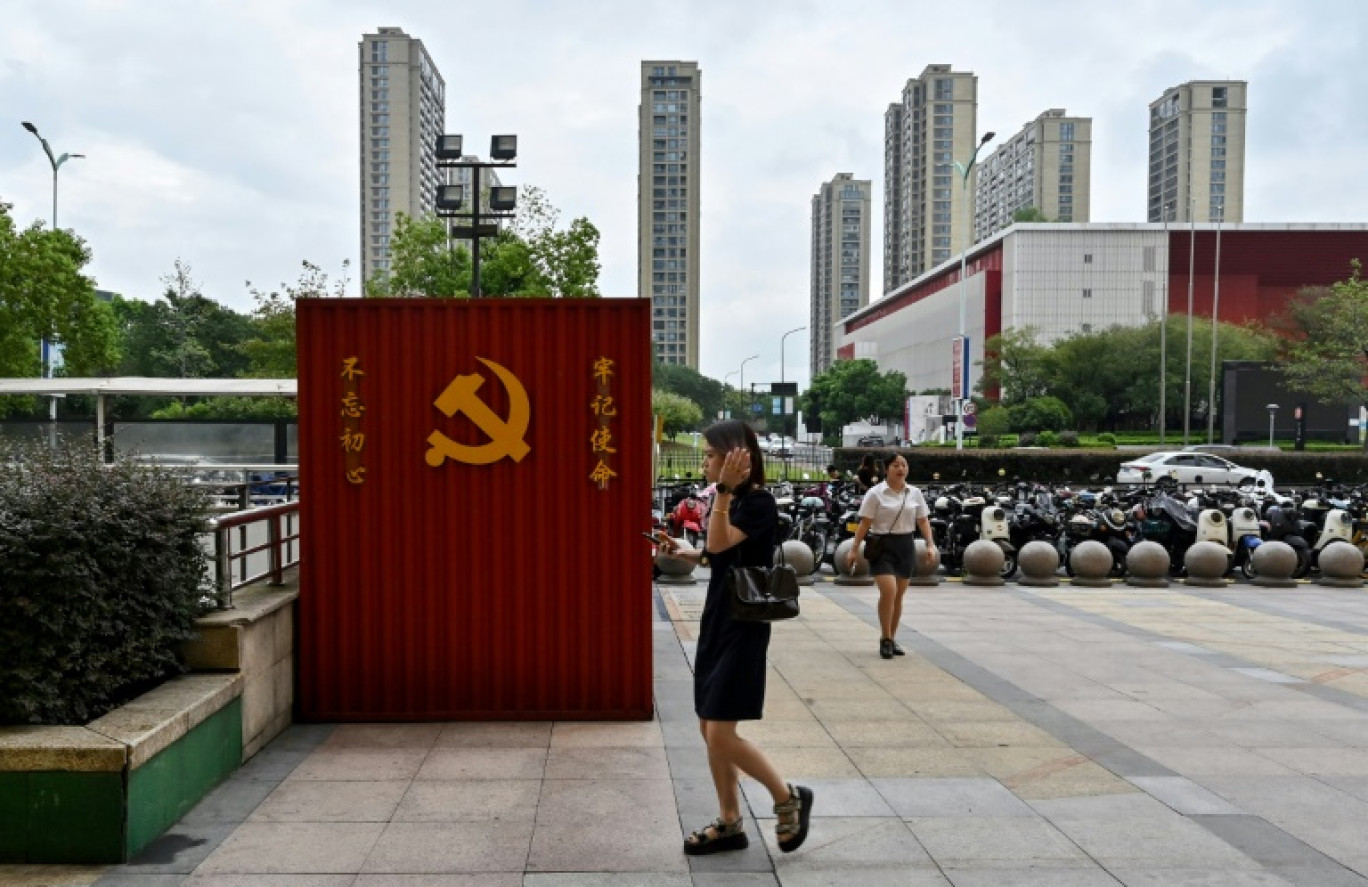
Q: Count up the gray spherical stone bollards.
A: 11